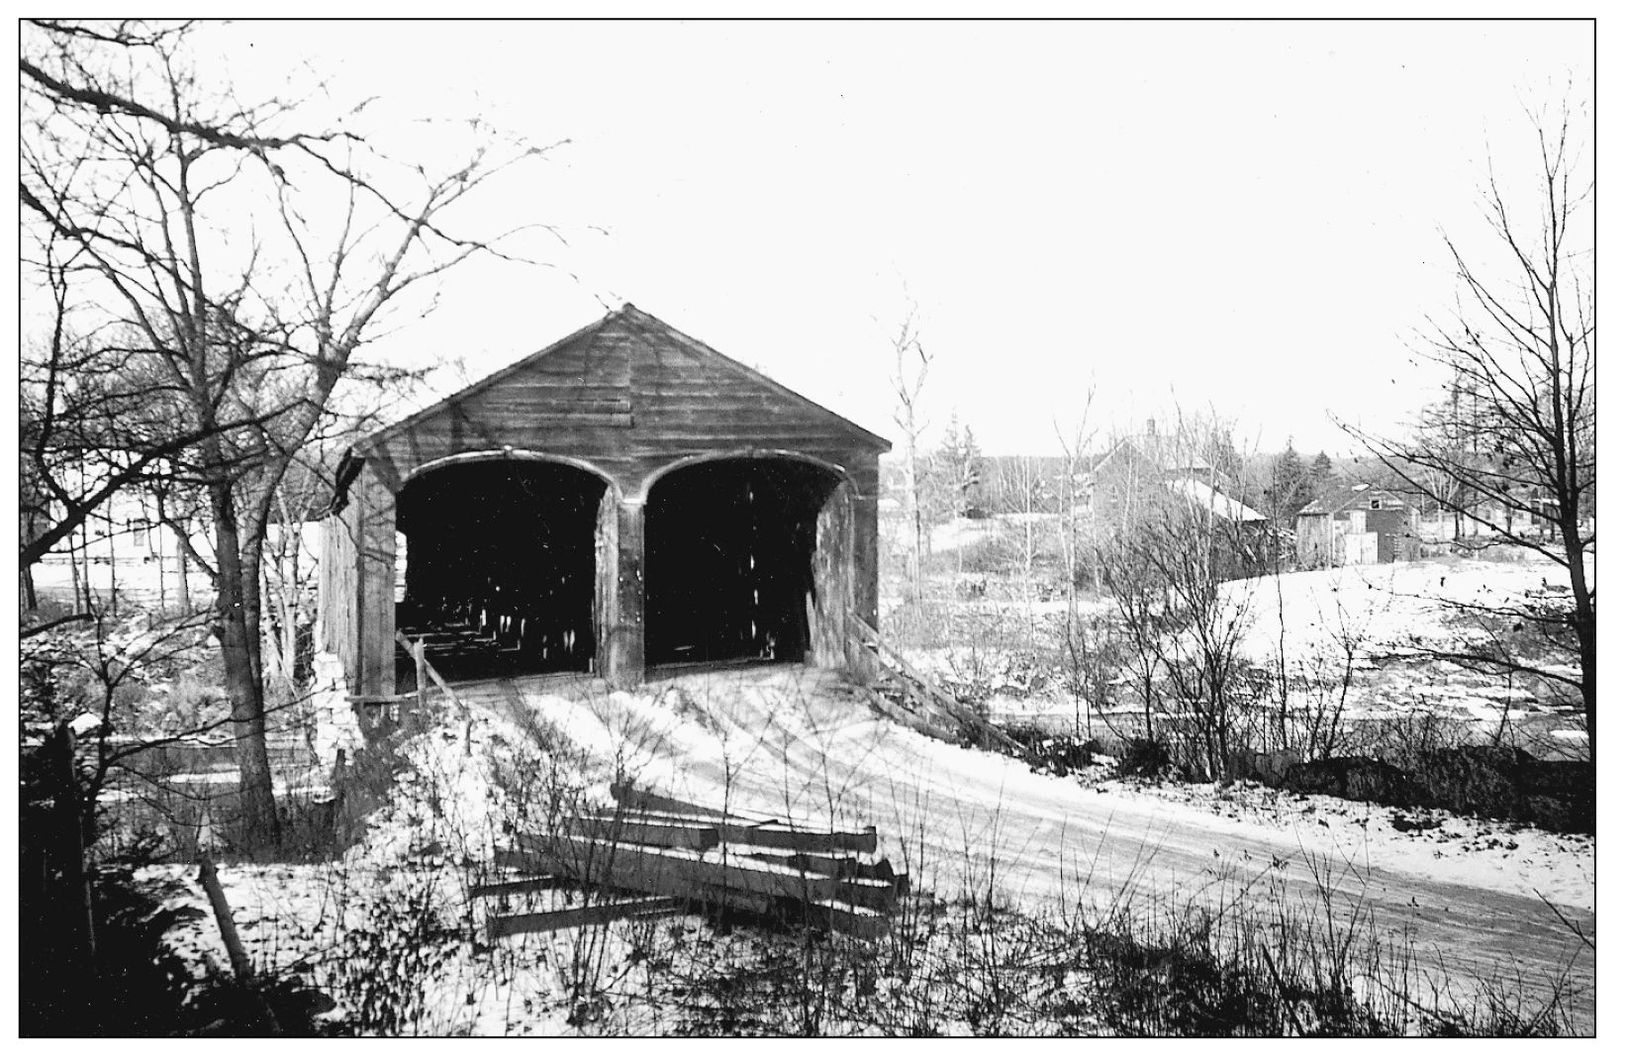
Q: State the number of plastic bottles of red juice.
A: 0